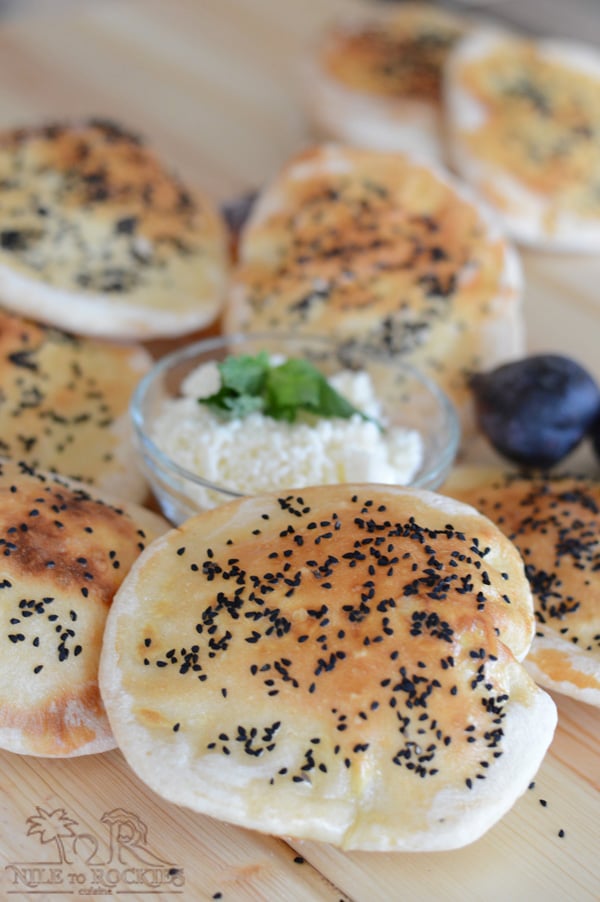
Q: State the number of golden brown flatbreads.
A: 8